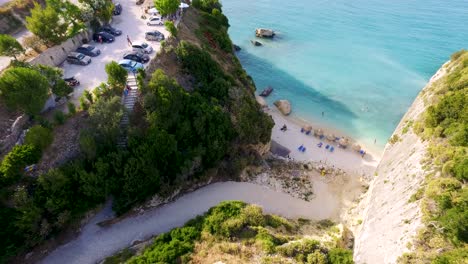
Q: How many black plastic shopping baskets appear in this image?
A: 0